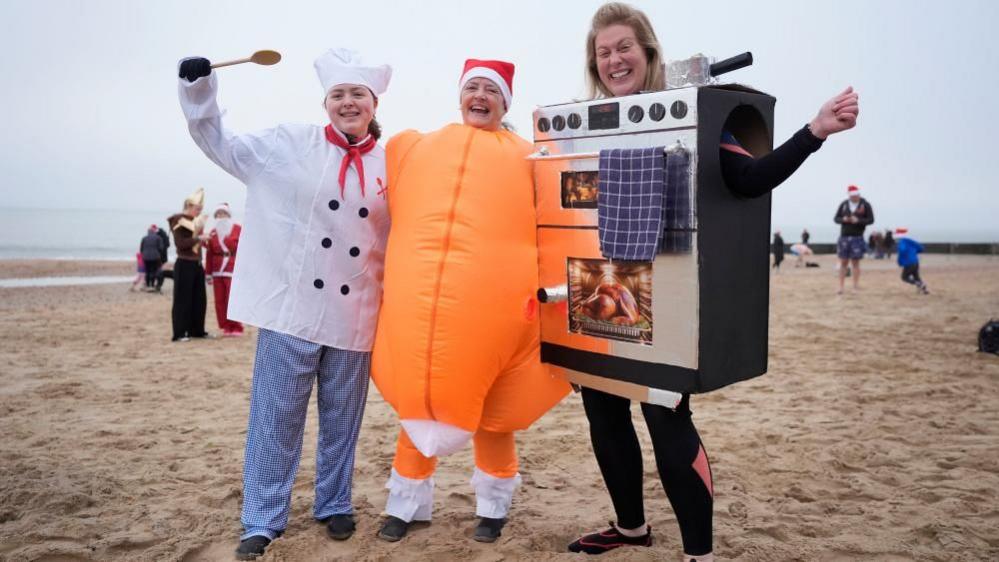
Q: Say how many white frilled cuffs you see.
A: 2